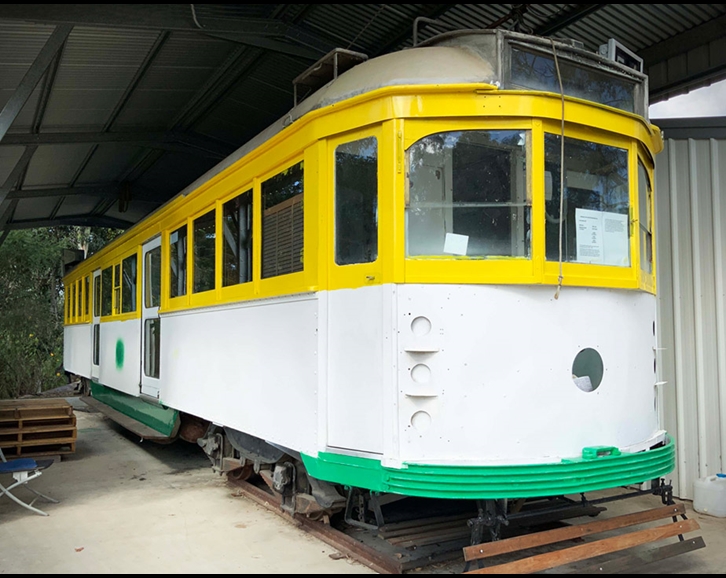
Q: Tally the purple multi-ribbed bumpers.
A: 0